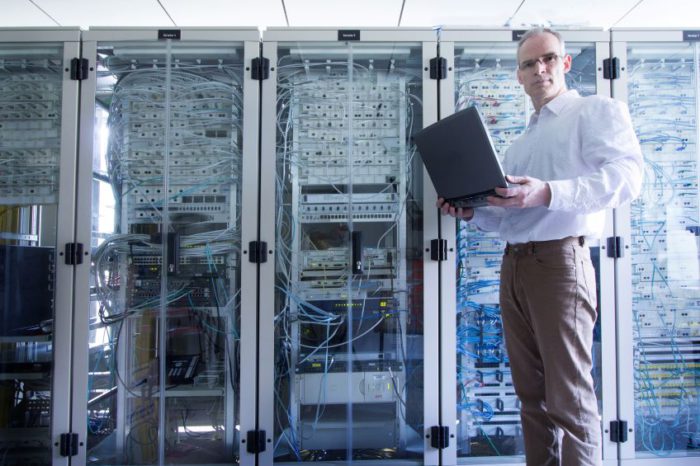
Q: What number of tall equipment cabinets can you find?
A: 5